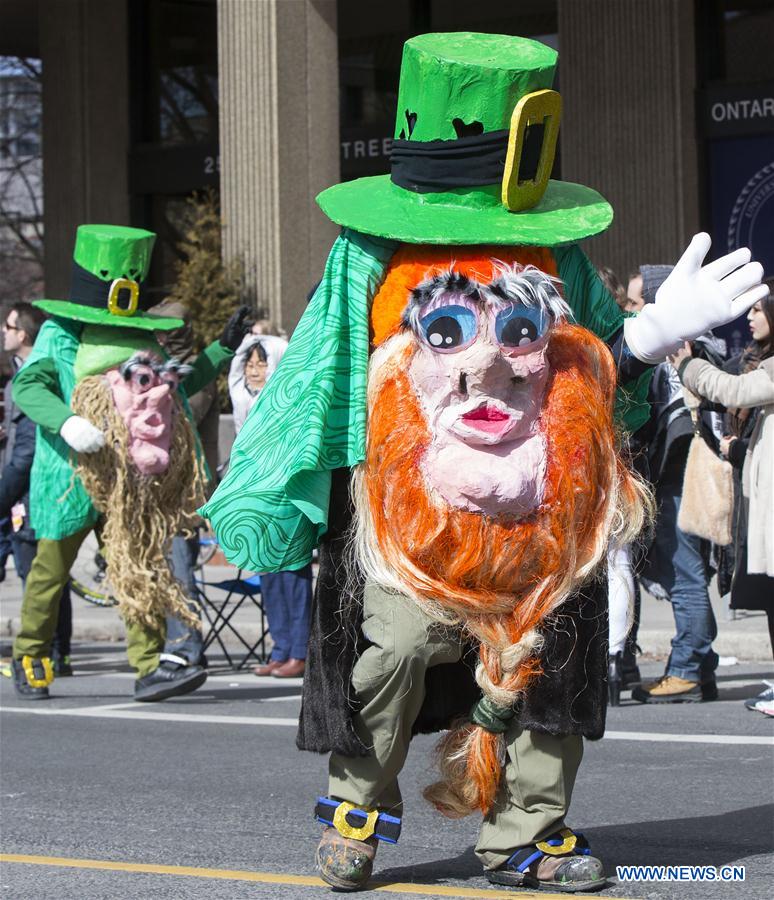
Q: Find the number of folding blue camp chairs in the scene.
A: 1